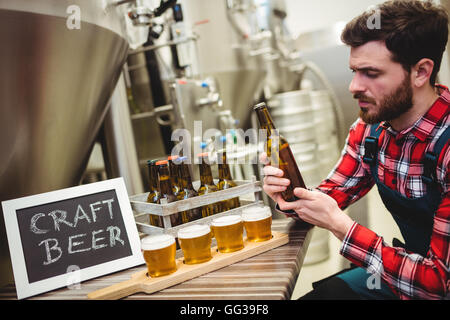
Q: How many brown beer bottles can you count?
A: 7